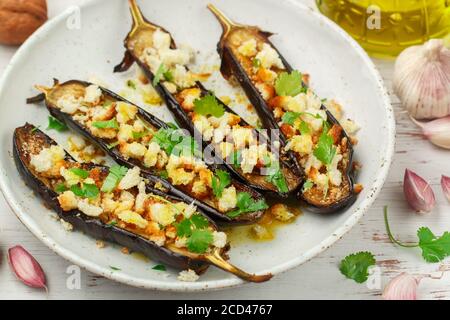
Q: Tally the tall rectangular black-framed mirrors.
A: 0